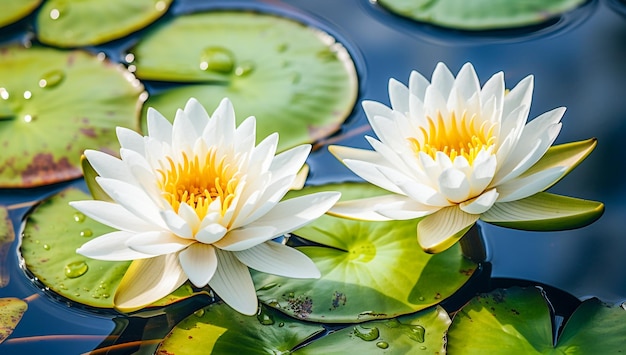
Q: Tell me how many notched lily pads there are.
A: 5